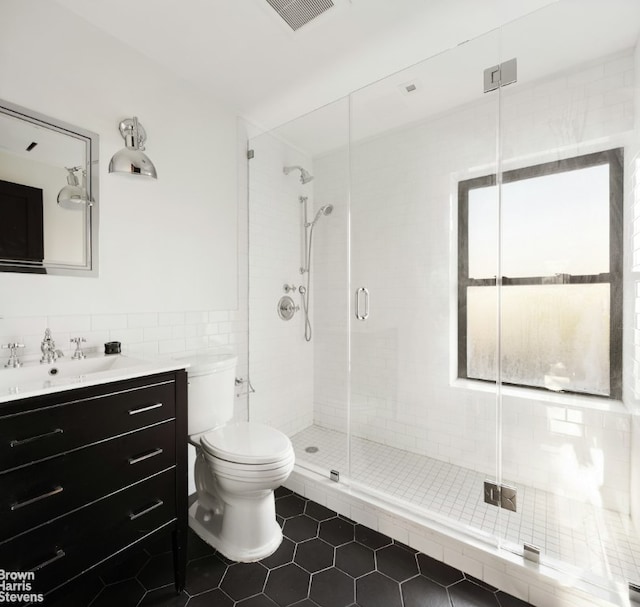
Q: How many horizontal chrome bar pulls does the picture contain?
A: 6